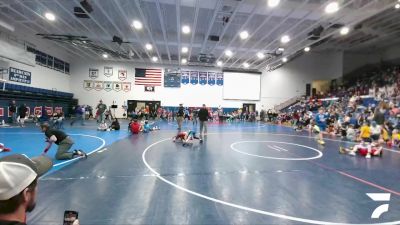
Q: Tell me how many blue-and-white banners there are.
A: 5